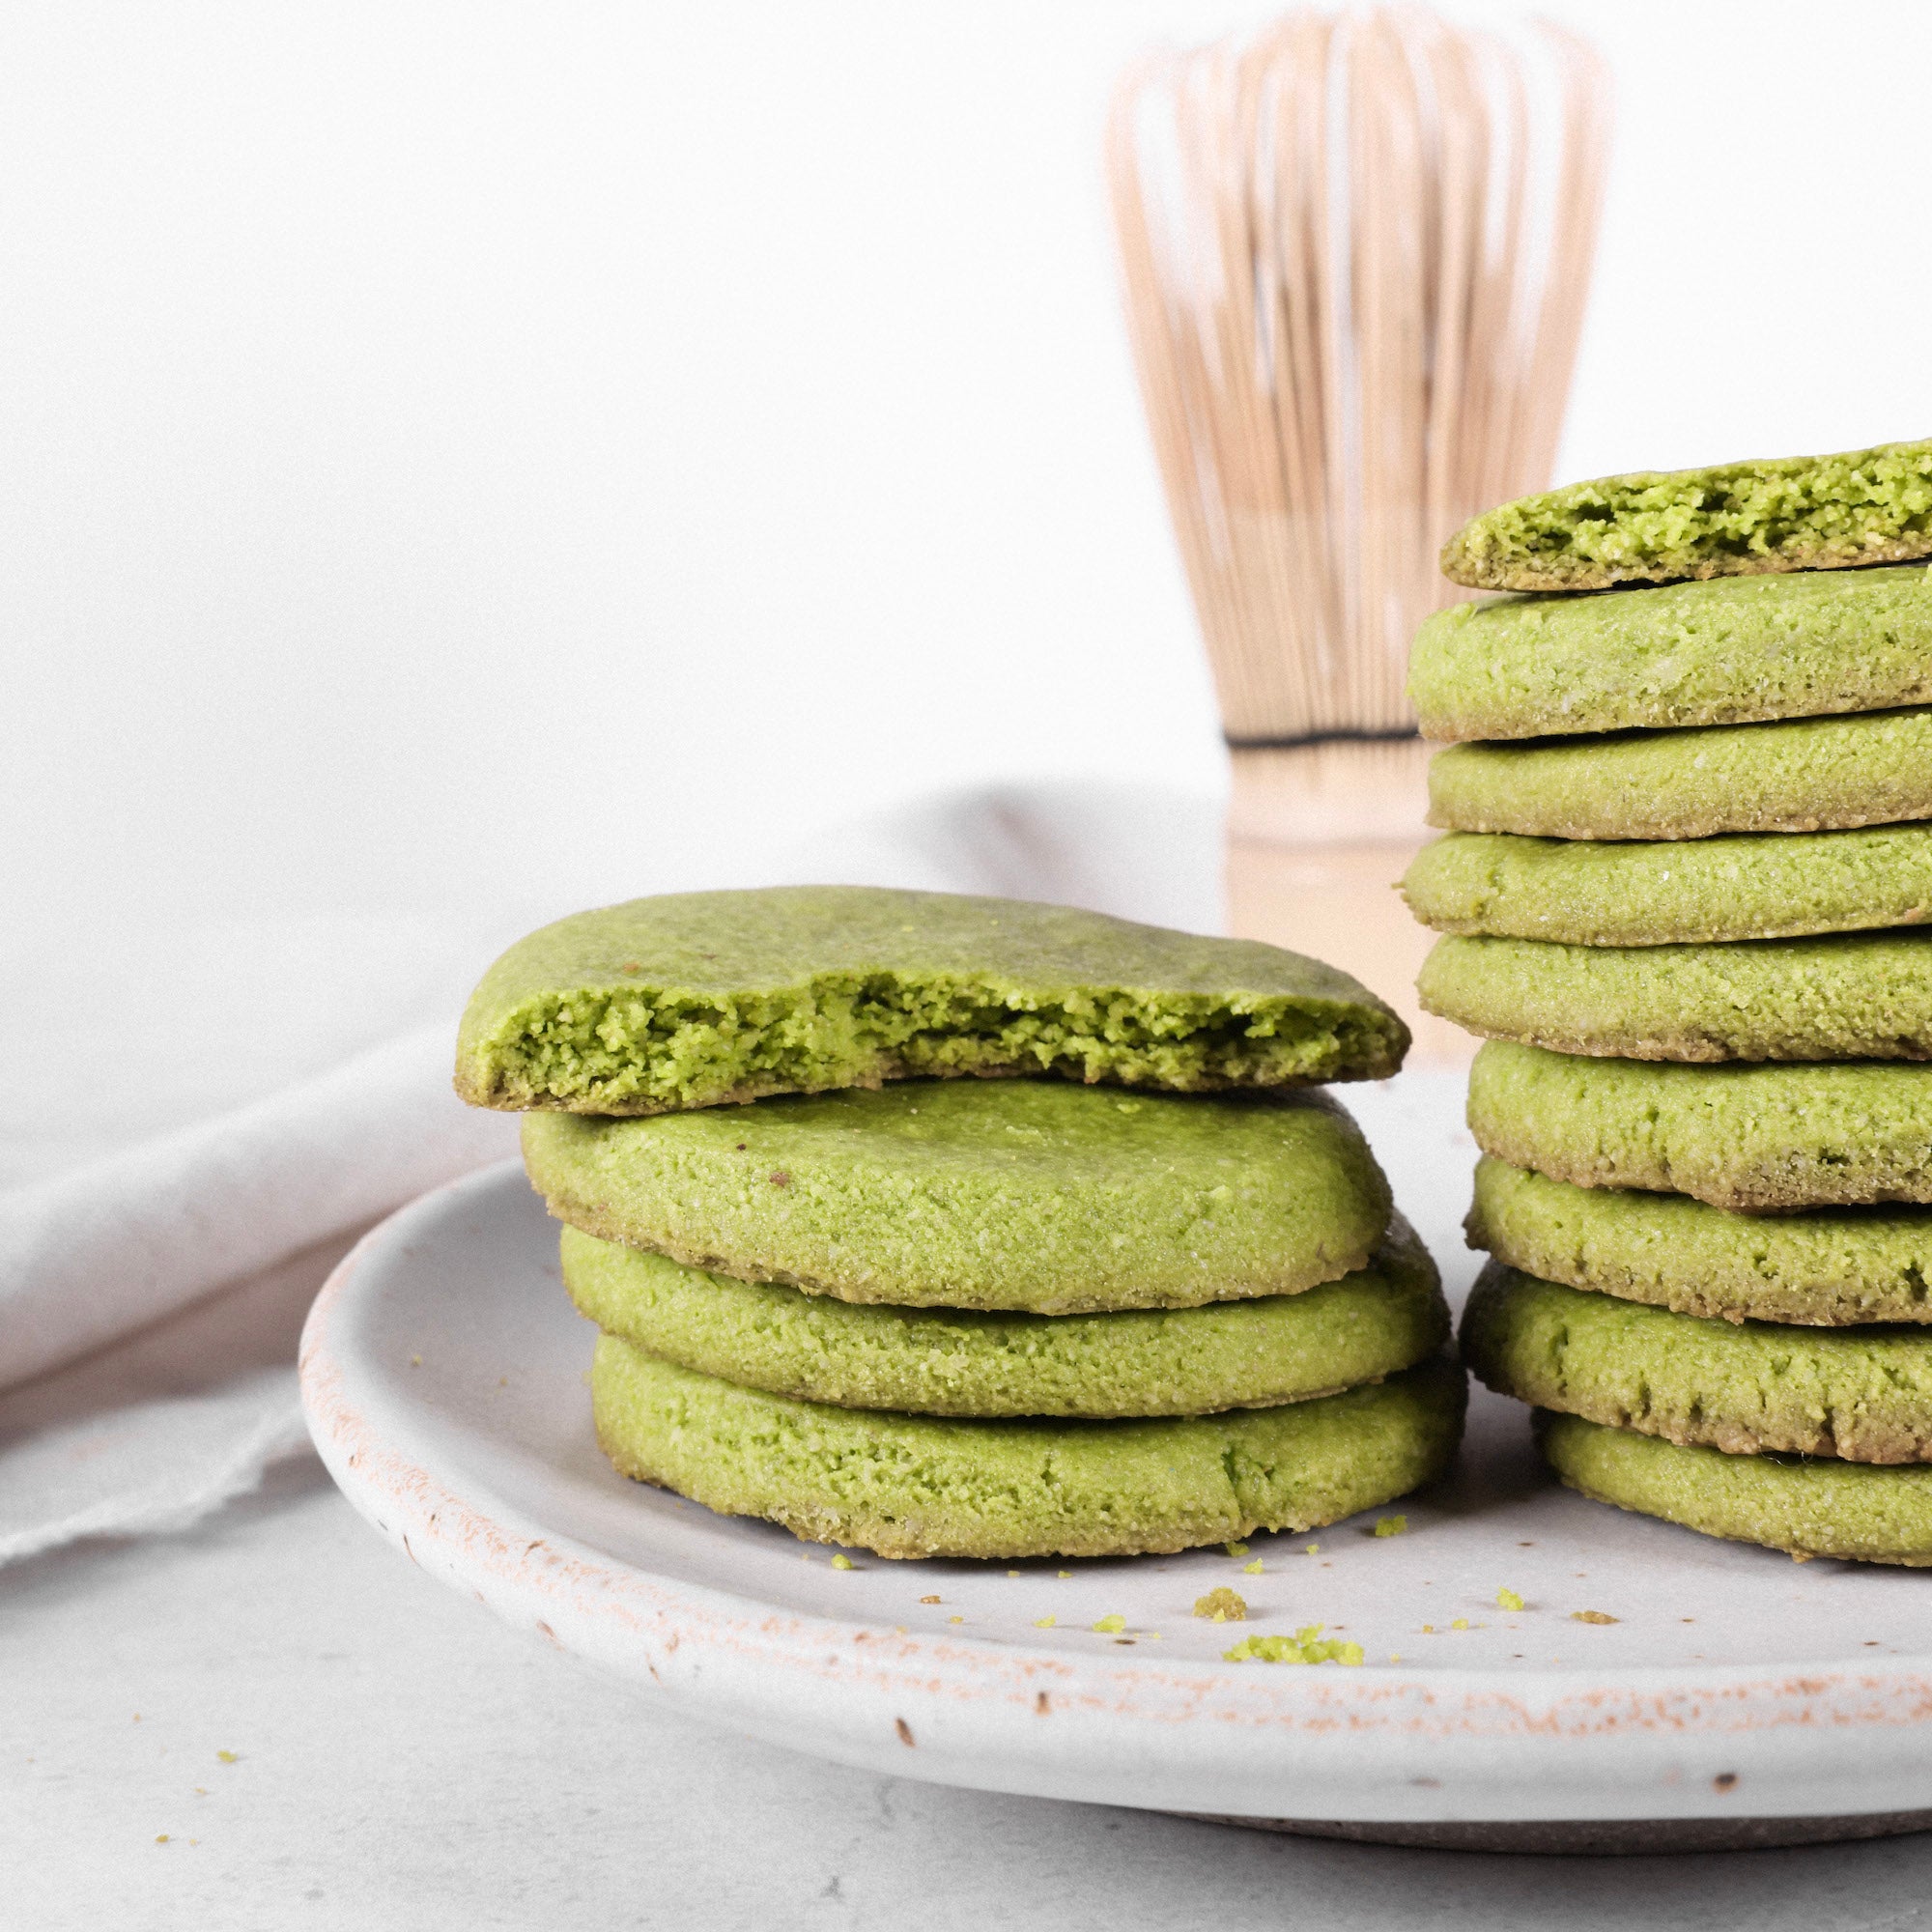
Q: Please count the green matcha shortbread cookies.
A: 13